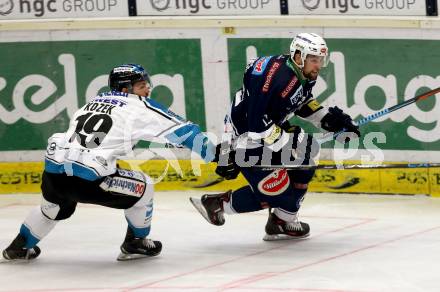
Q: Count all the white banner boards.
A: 3